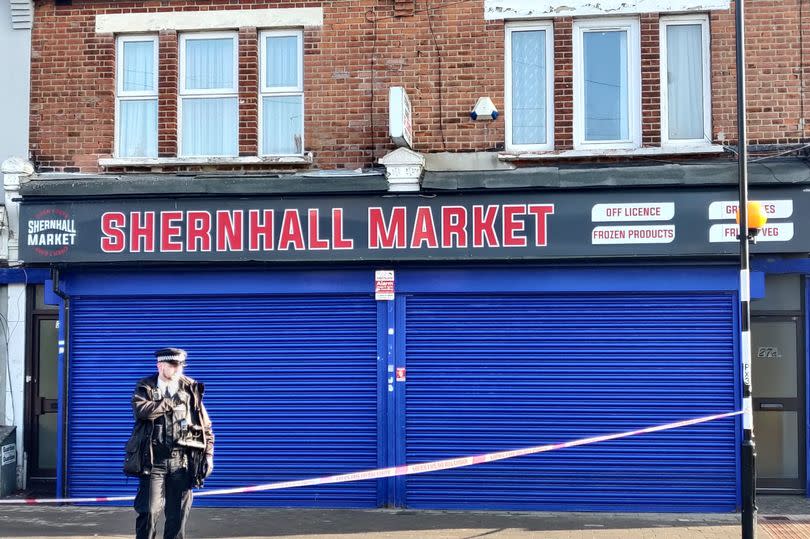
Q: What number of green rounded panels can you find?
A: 0